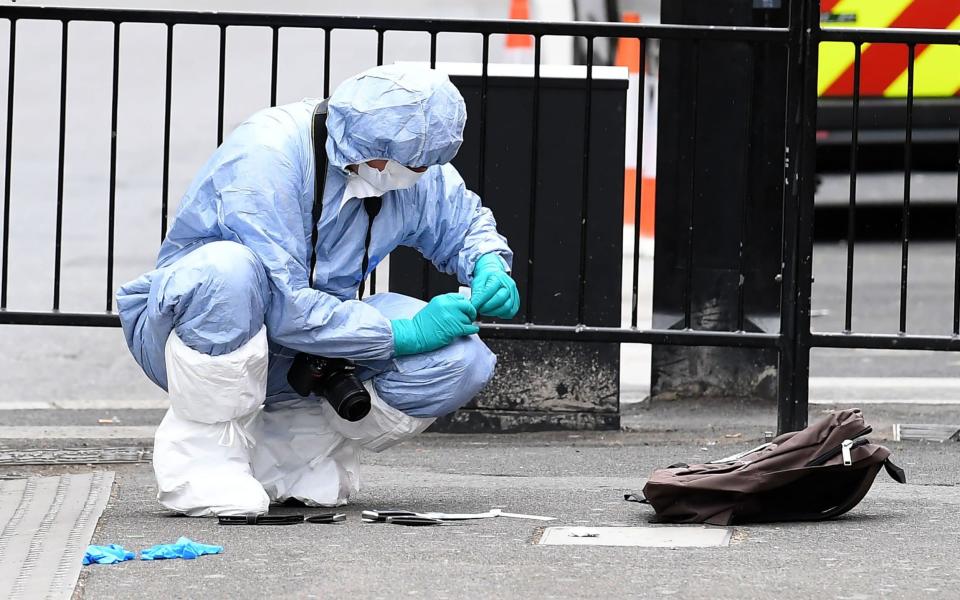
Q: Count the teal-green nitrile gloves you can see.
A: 2